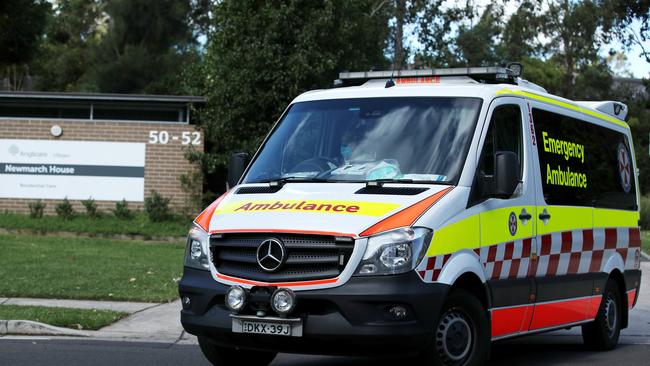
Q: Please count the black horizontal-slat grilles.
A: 1